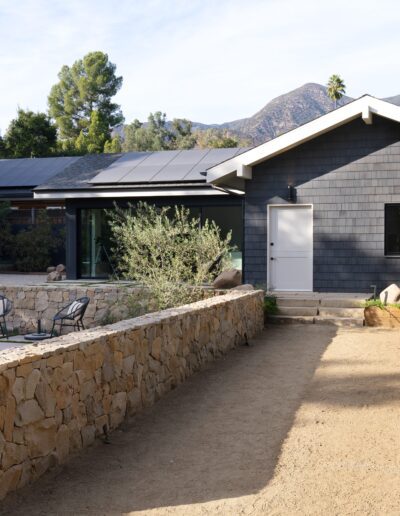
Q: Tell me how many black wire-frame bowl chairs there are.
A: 2